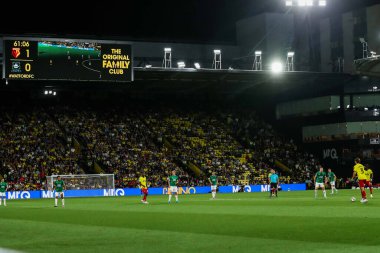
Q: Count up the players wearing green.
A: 6